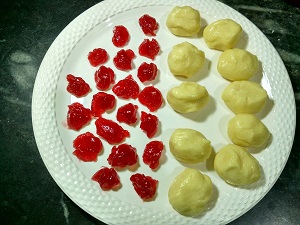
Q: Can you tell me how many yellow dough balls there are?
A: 10